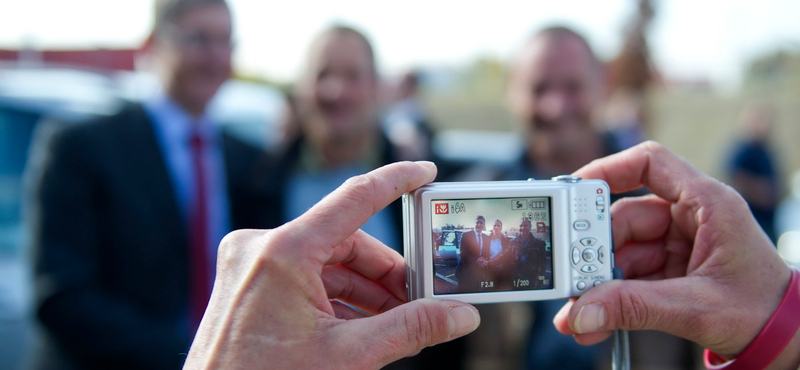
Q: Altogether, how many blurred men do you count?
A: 3